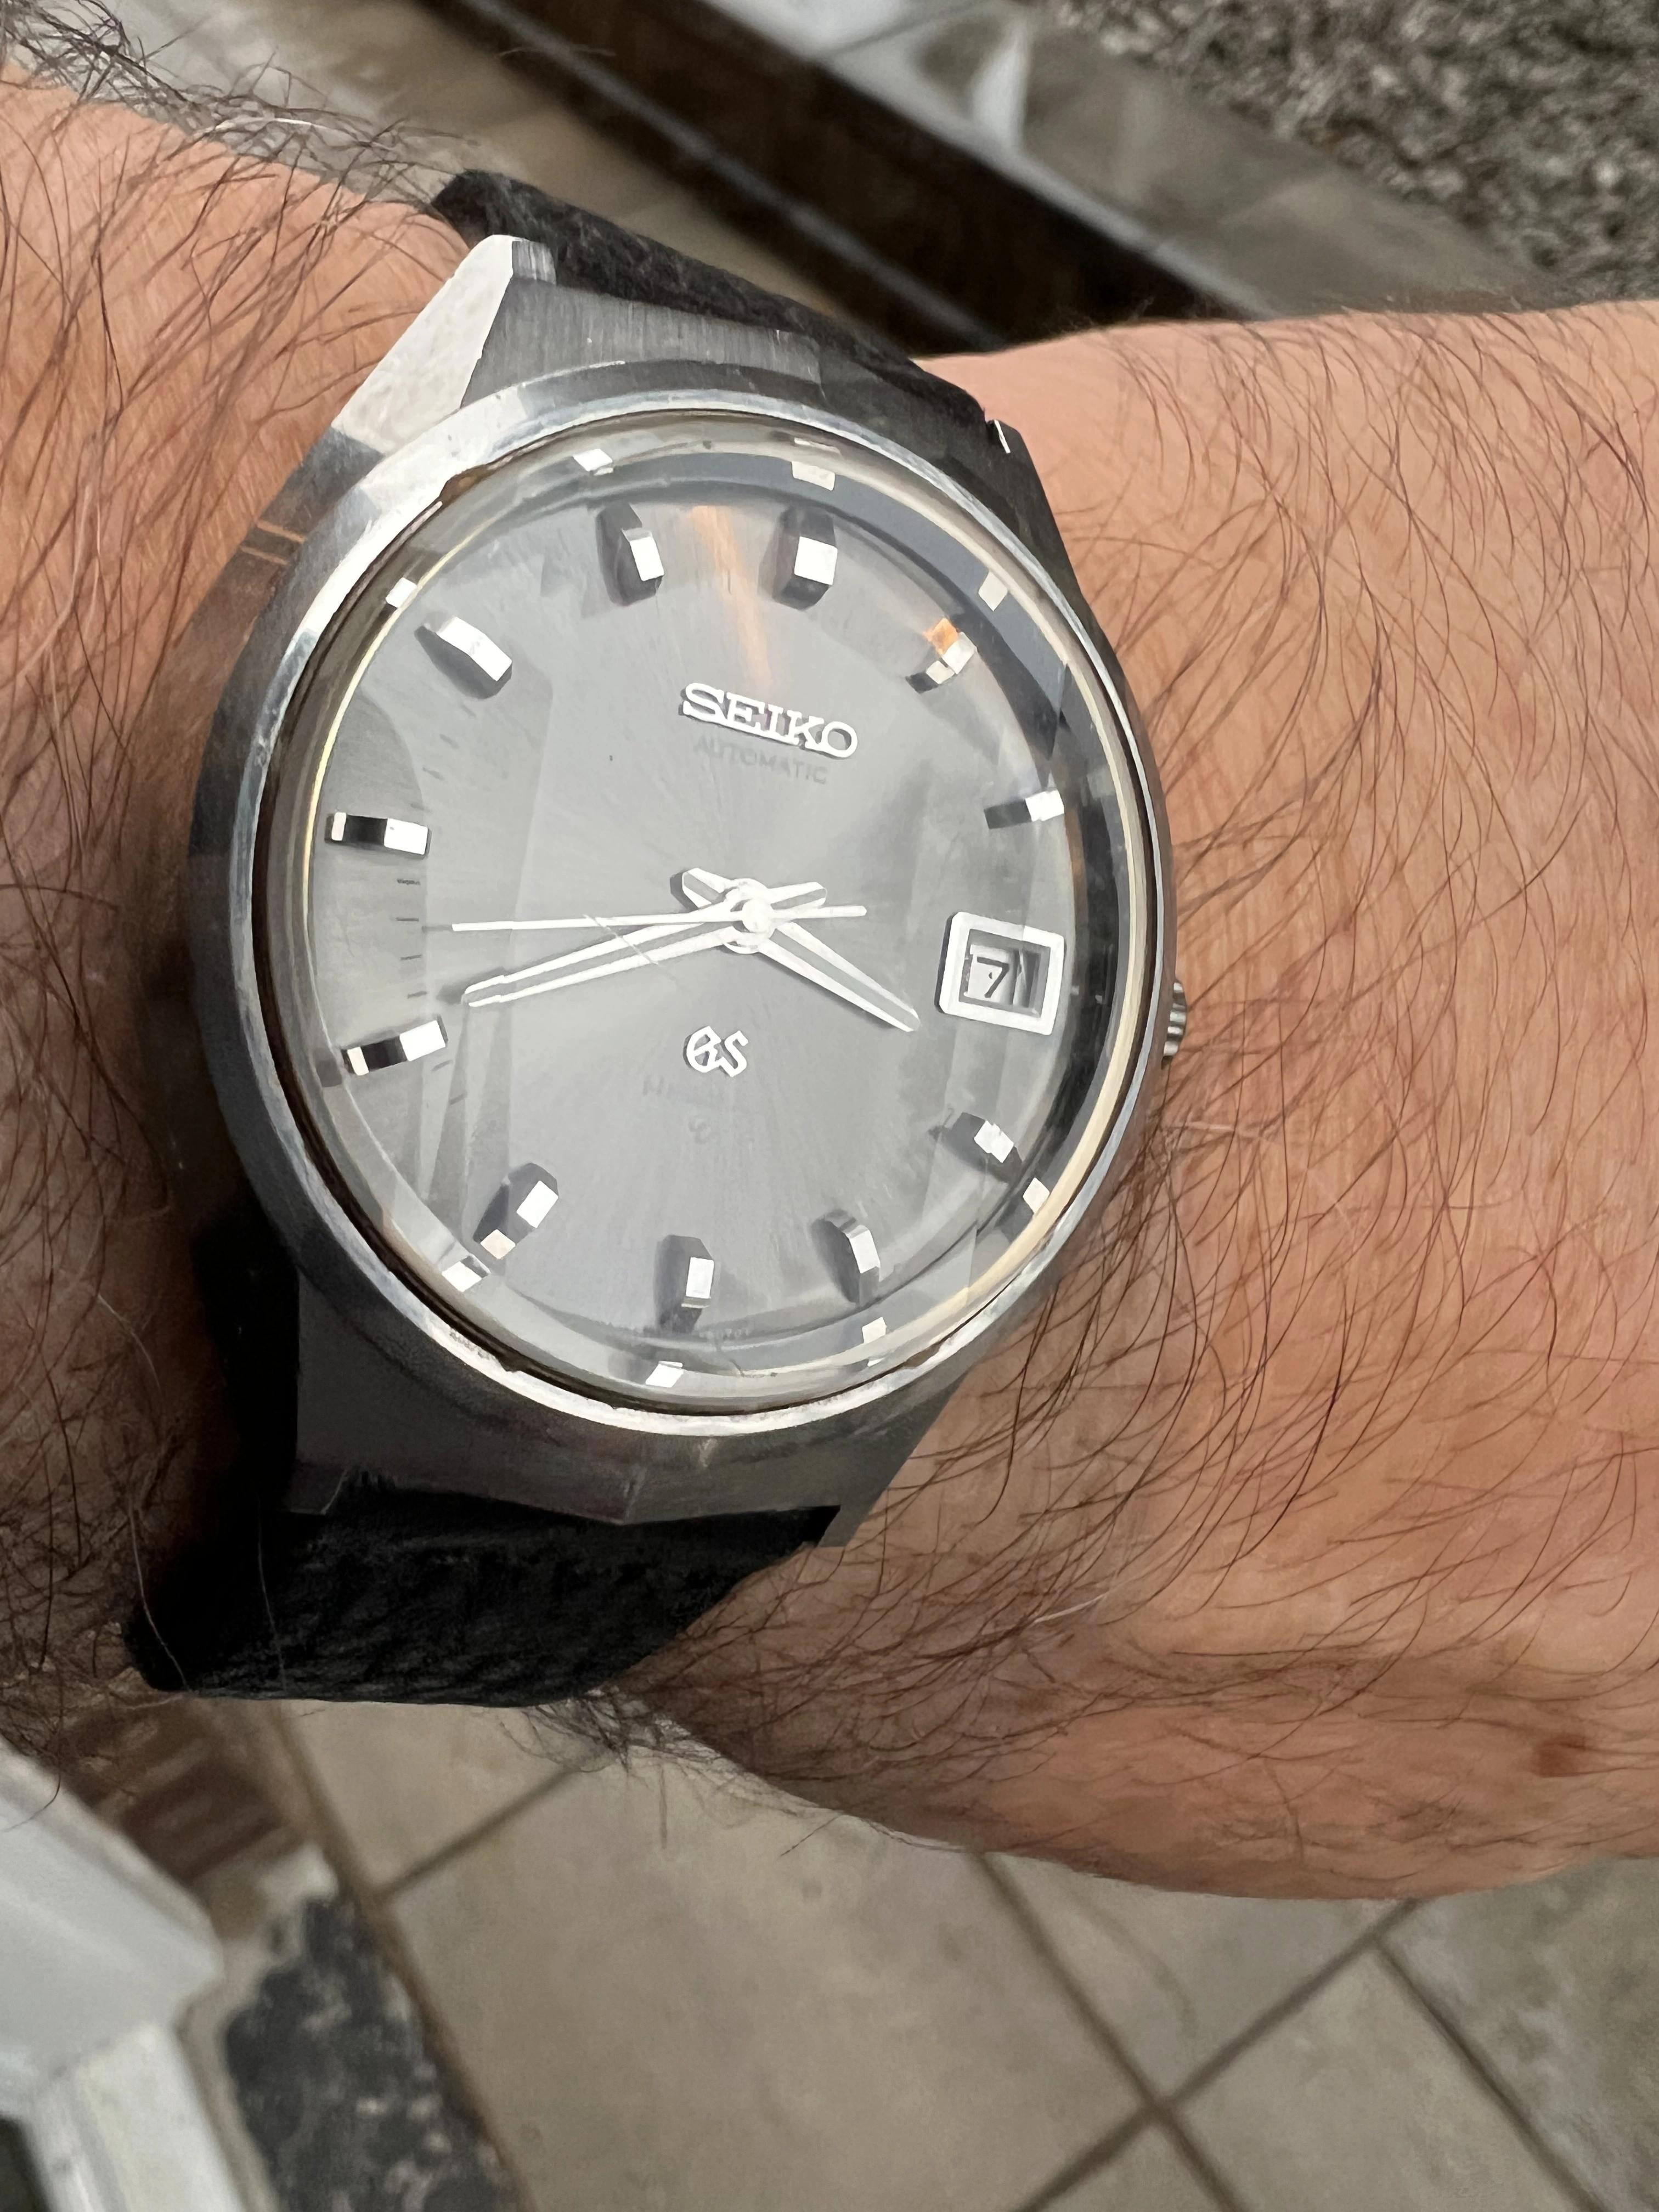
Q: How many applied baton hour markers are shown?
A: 11